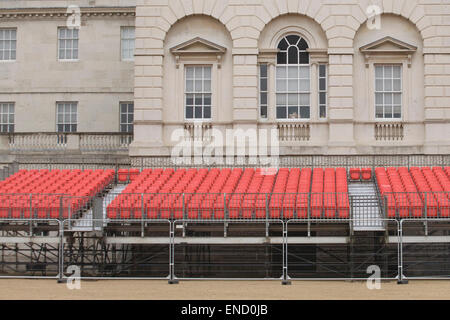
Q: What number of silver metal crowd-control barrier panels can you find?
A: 5